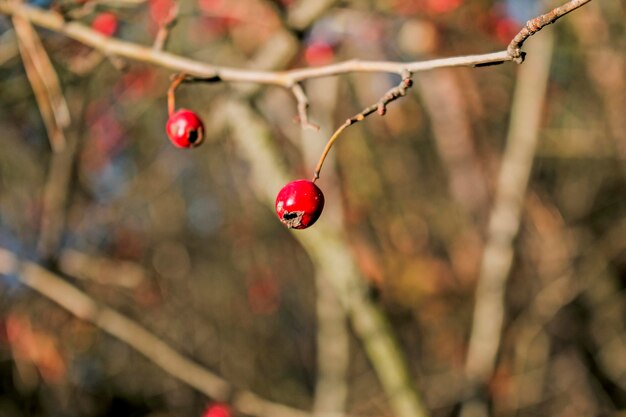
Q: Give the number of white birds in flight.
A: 0